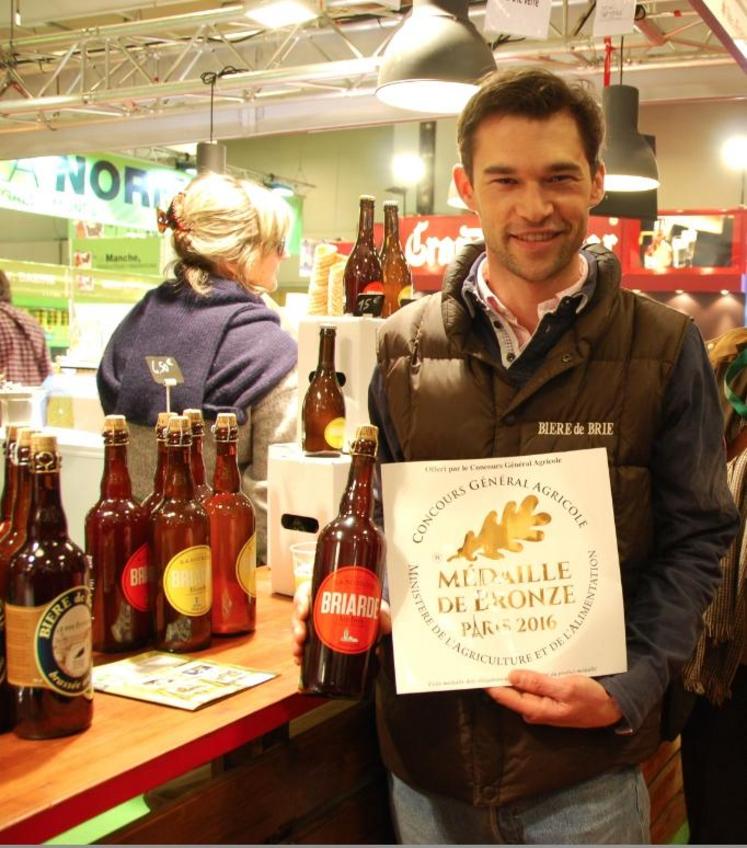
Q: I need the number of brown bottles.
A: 12